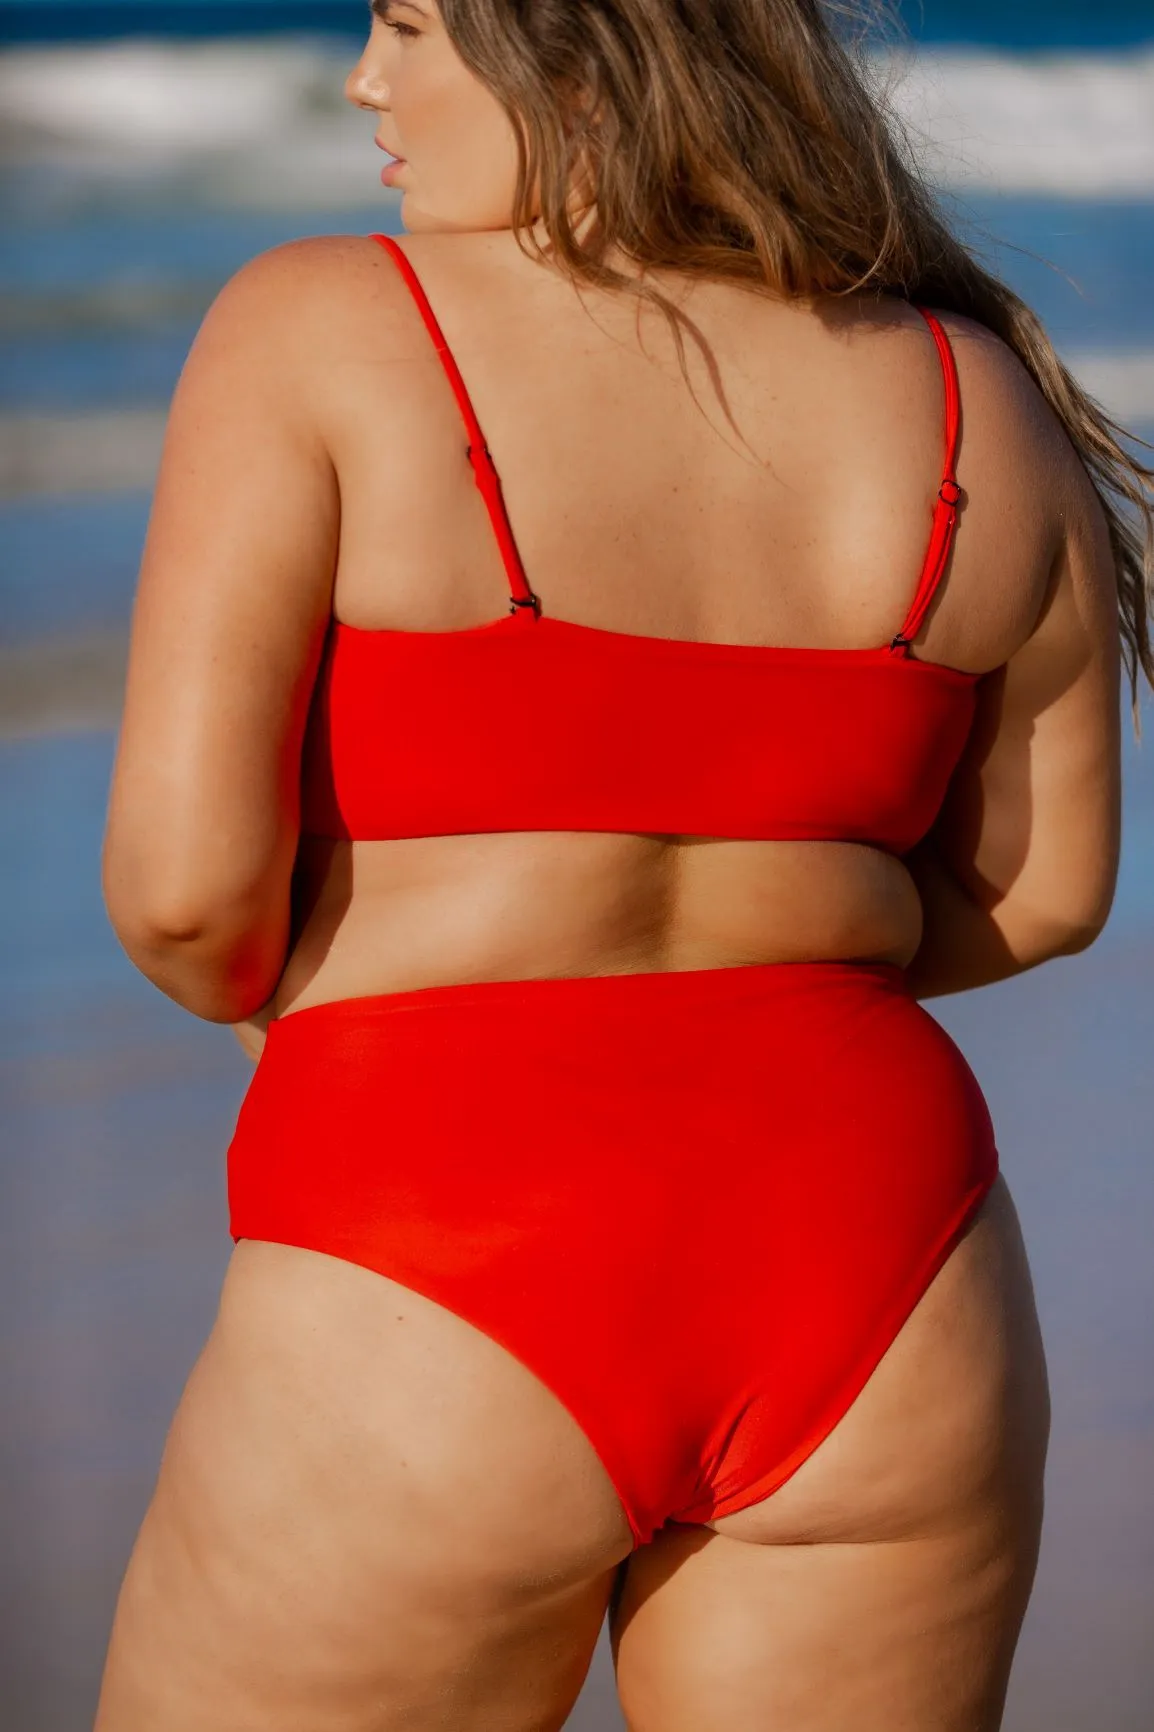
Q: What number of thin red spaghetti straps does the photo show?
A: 2